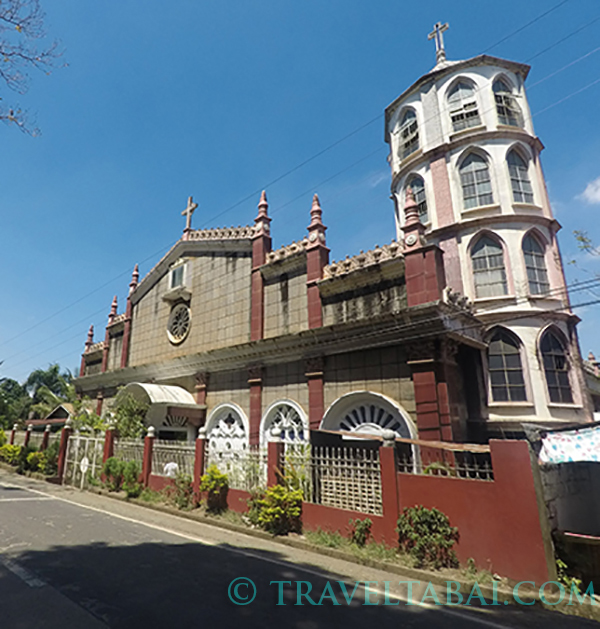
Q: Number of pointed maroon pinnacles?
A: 6